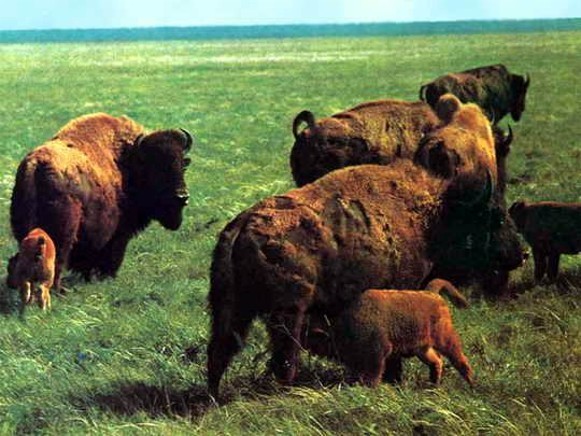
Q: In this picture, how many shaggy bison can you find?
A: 7